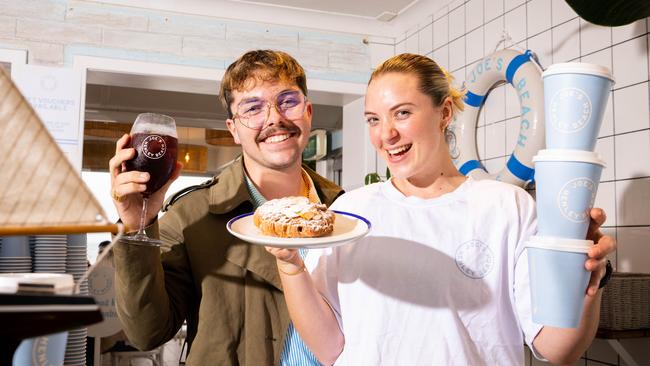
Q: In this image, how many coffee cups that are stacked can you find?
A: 3